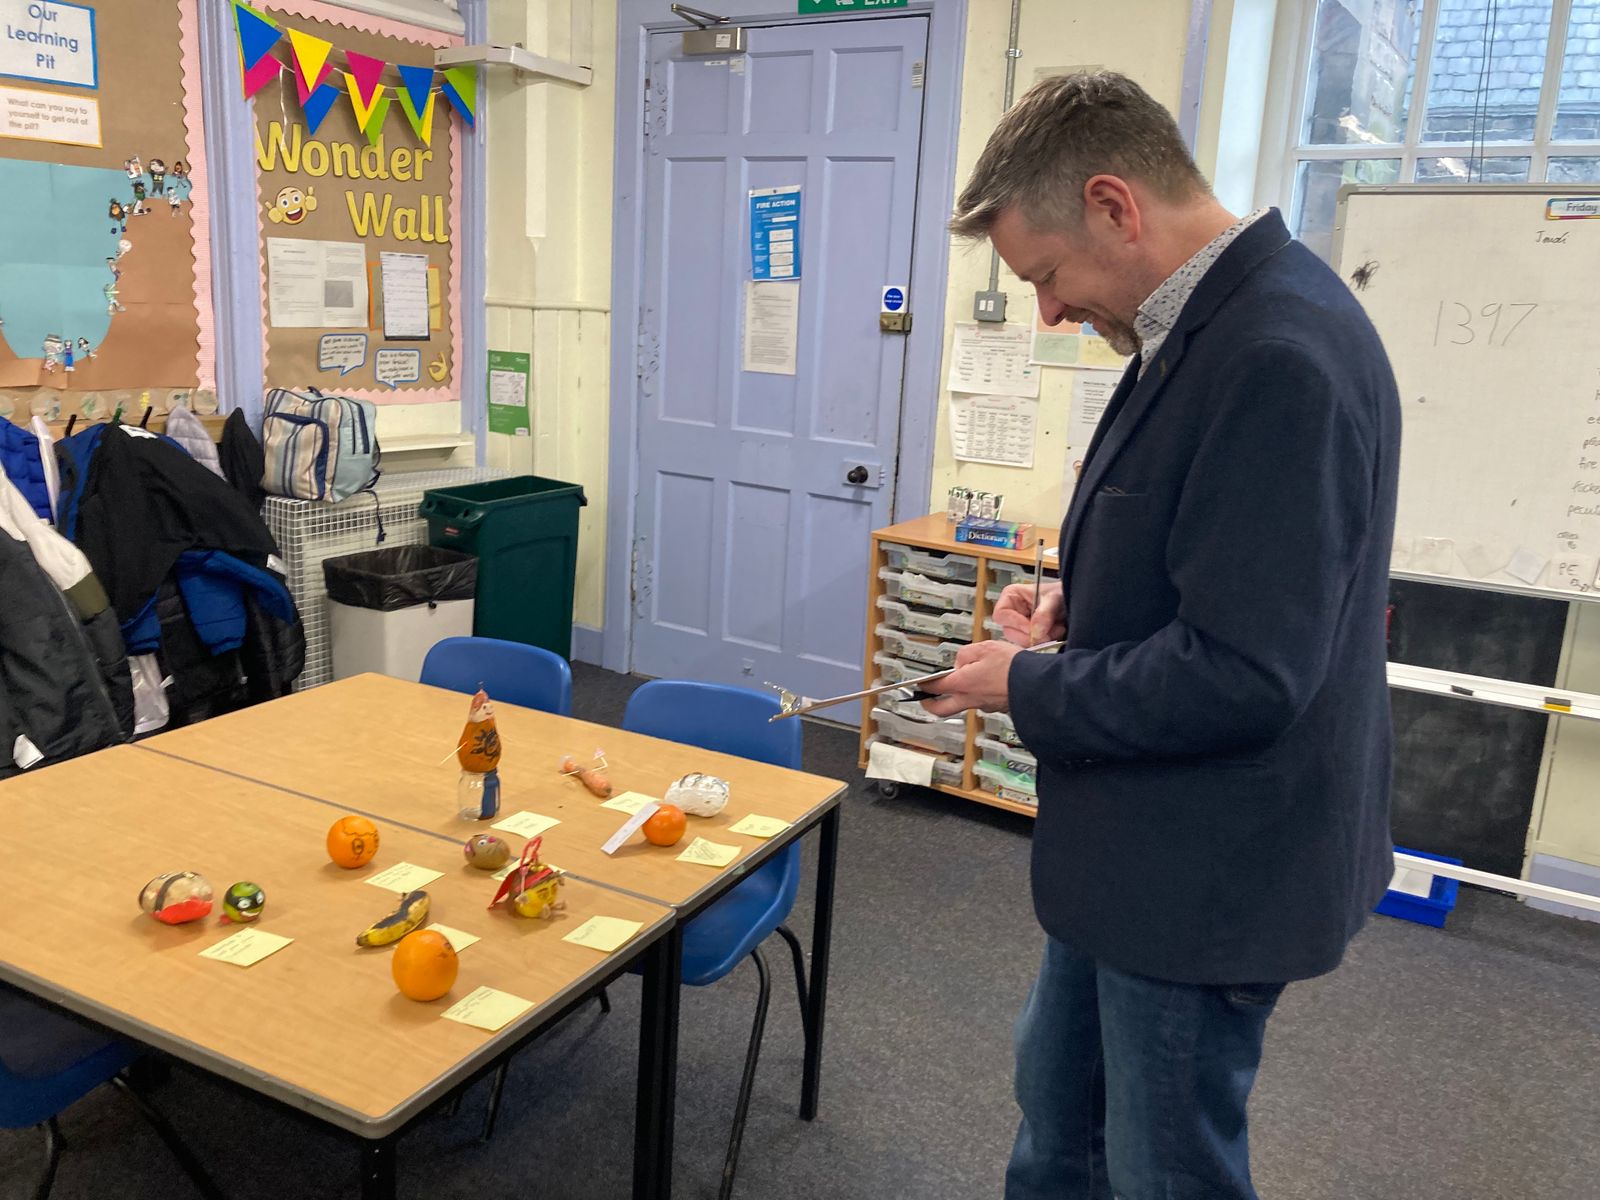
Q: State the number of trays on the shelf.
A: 14